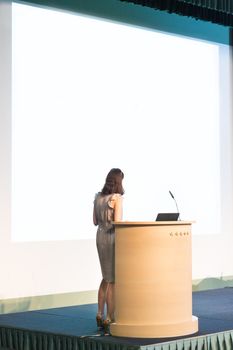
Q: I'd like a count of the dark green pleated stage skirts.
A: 1